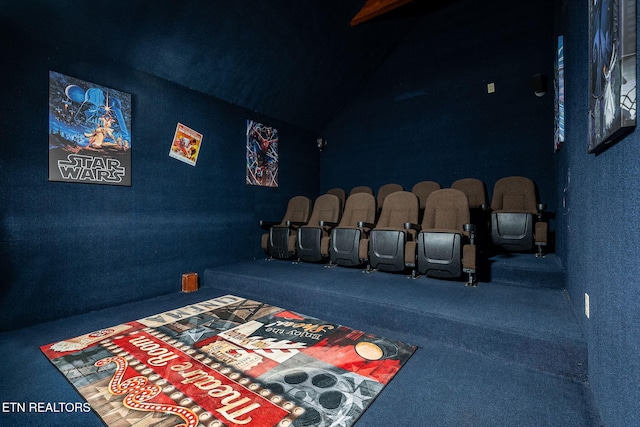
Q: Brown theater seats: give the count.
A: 11